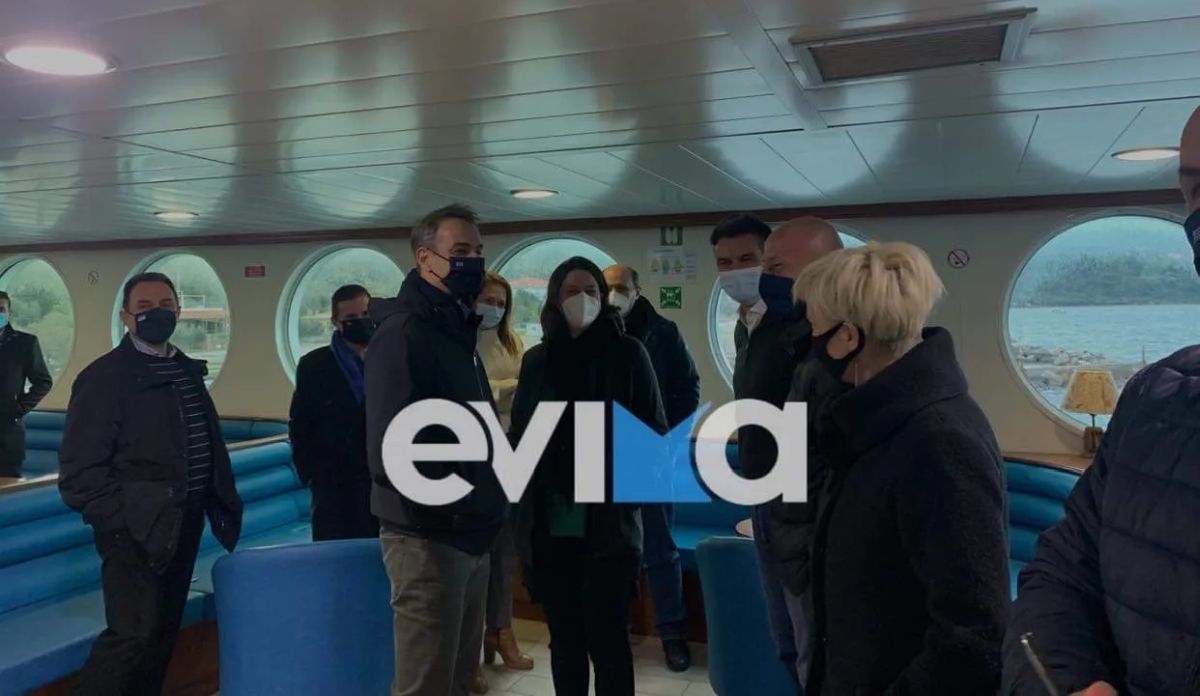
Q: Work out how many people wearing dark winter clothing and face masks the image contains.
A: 10